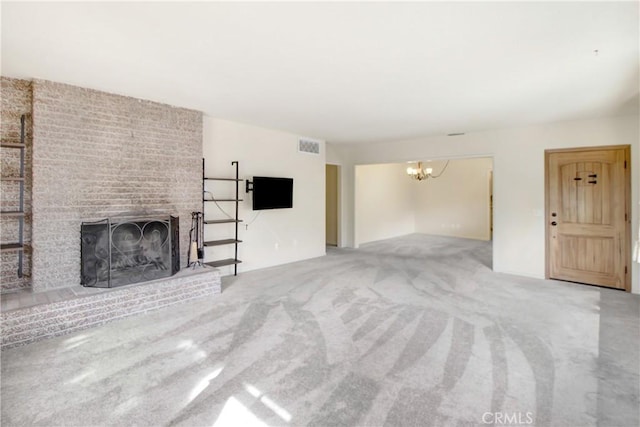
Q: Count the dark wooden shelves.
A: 9